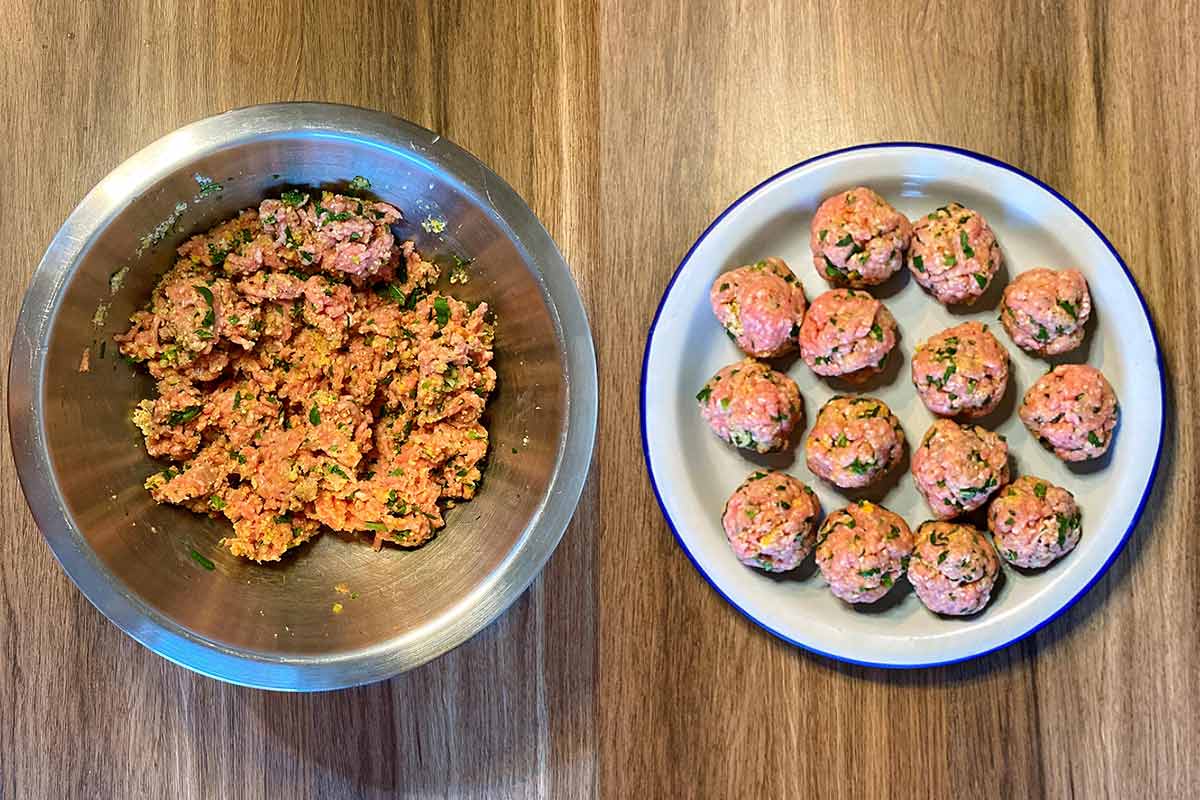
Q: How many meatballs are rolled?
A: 14